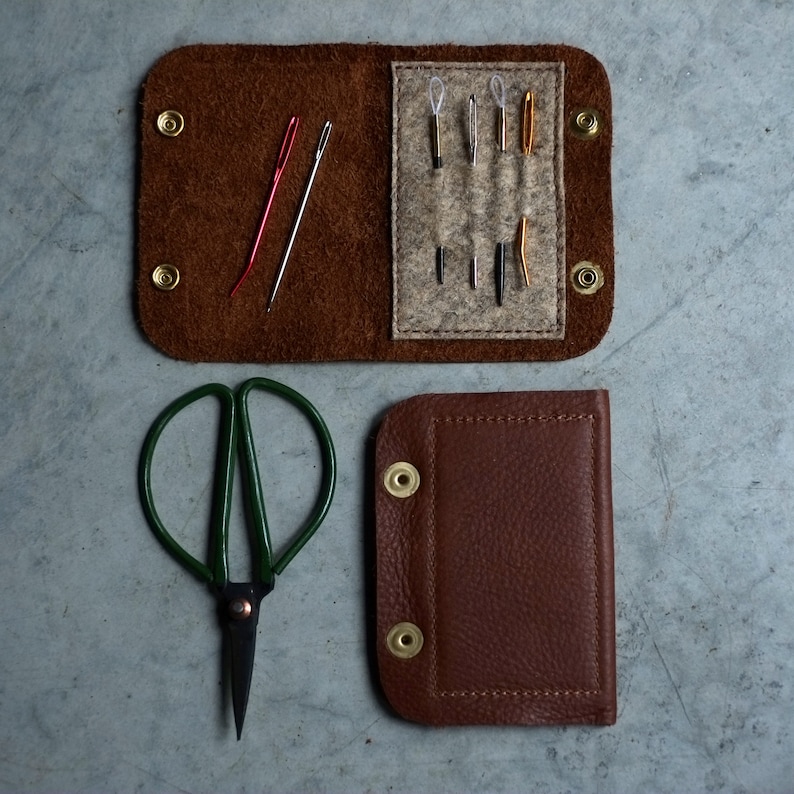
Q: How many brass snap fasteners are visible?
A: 6